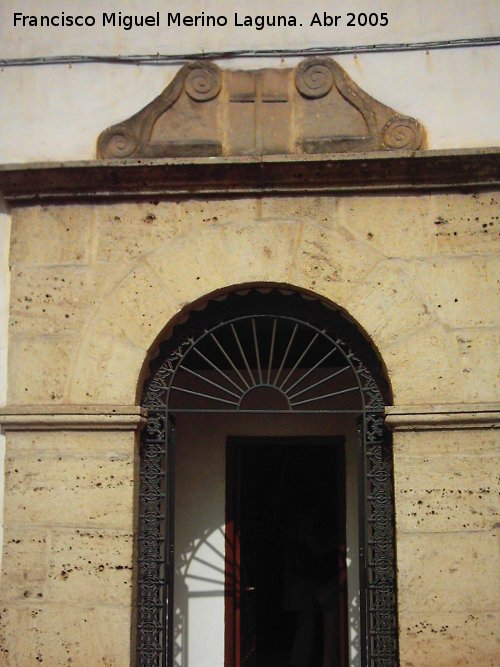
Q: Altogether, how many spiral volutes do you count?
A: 4